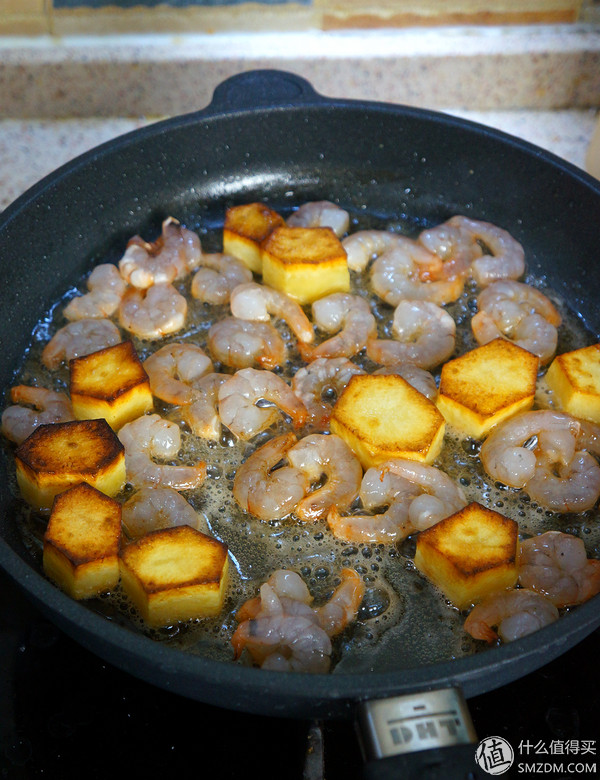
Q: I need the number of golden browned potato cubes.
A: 10